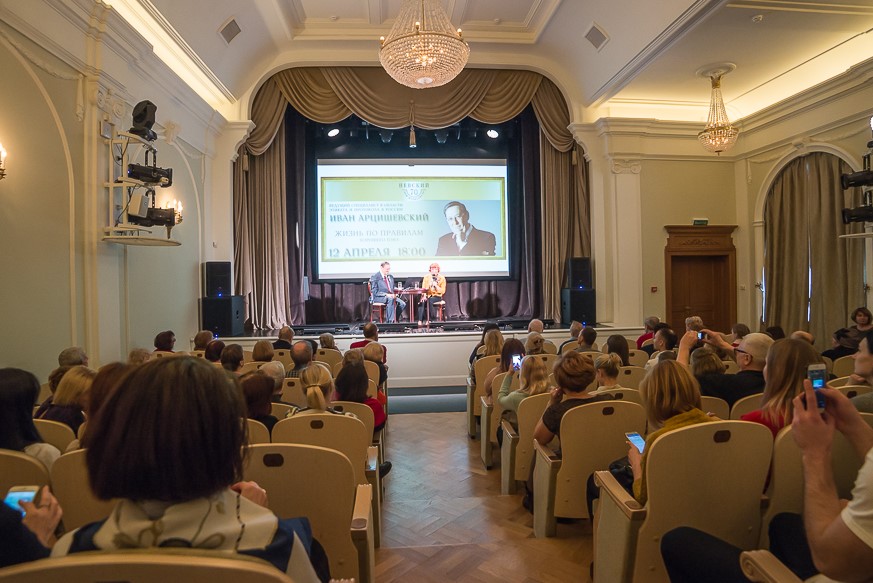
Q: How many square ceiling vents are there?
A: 2